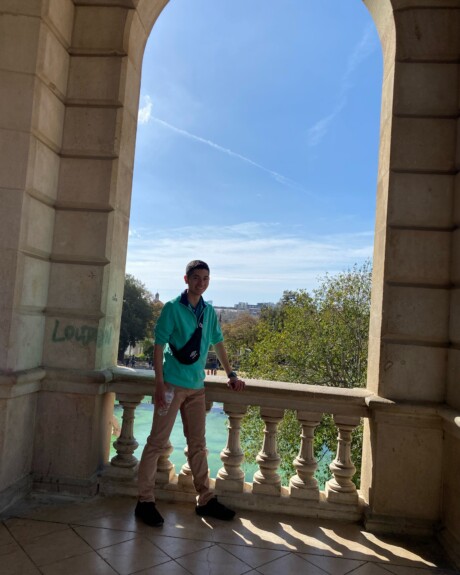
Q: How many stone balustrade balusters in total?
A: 7